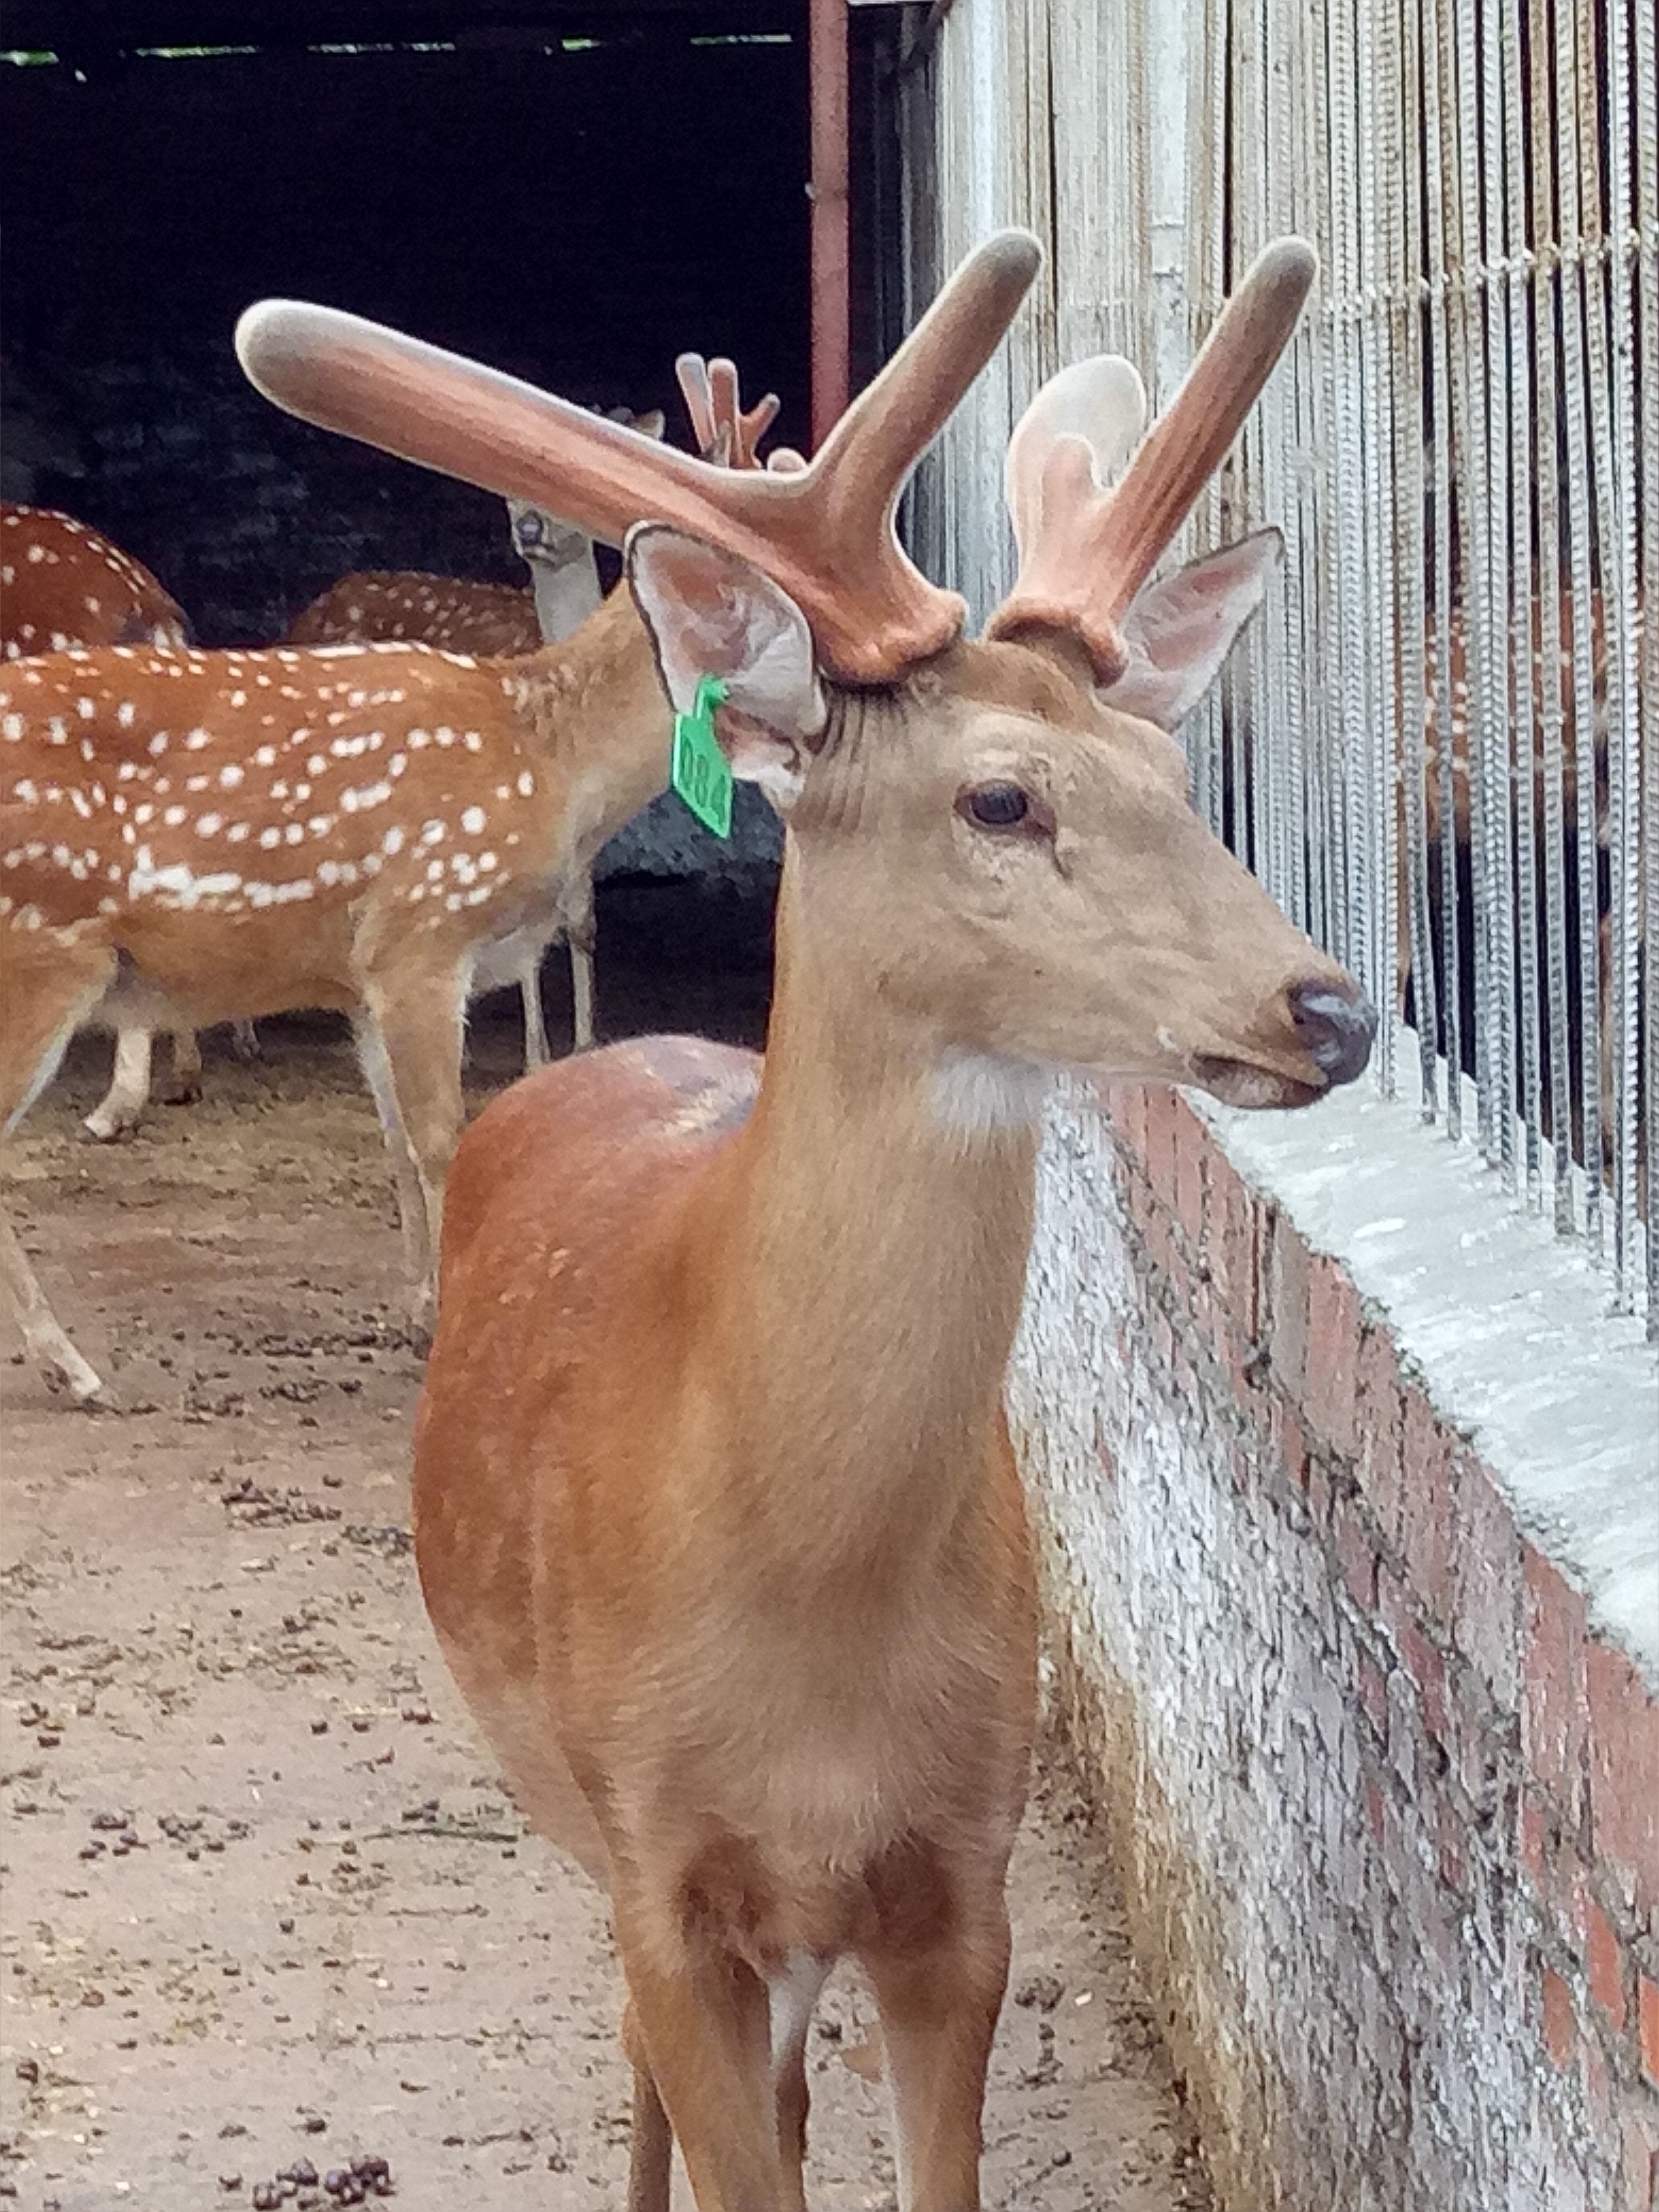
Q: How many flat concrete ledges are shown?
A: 1